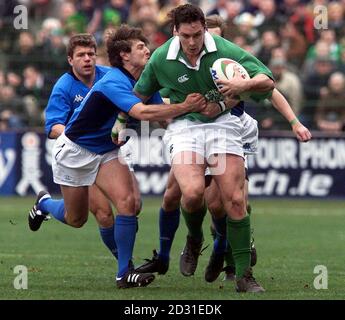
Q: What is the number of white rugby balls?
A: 1